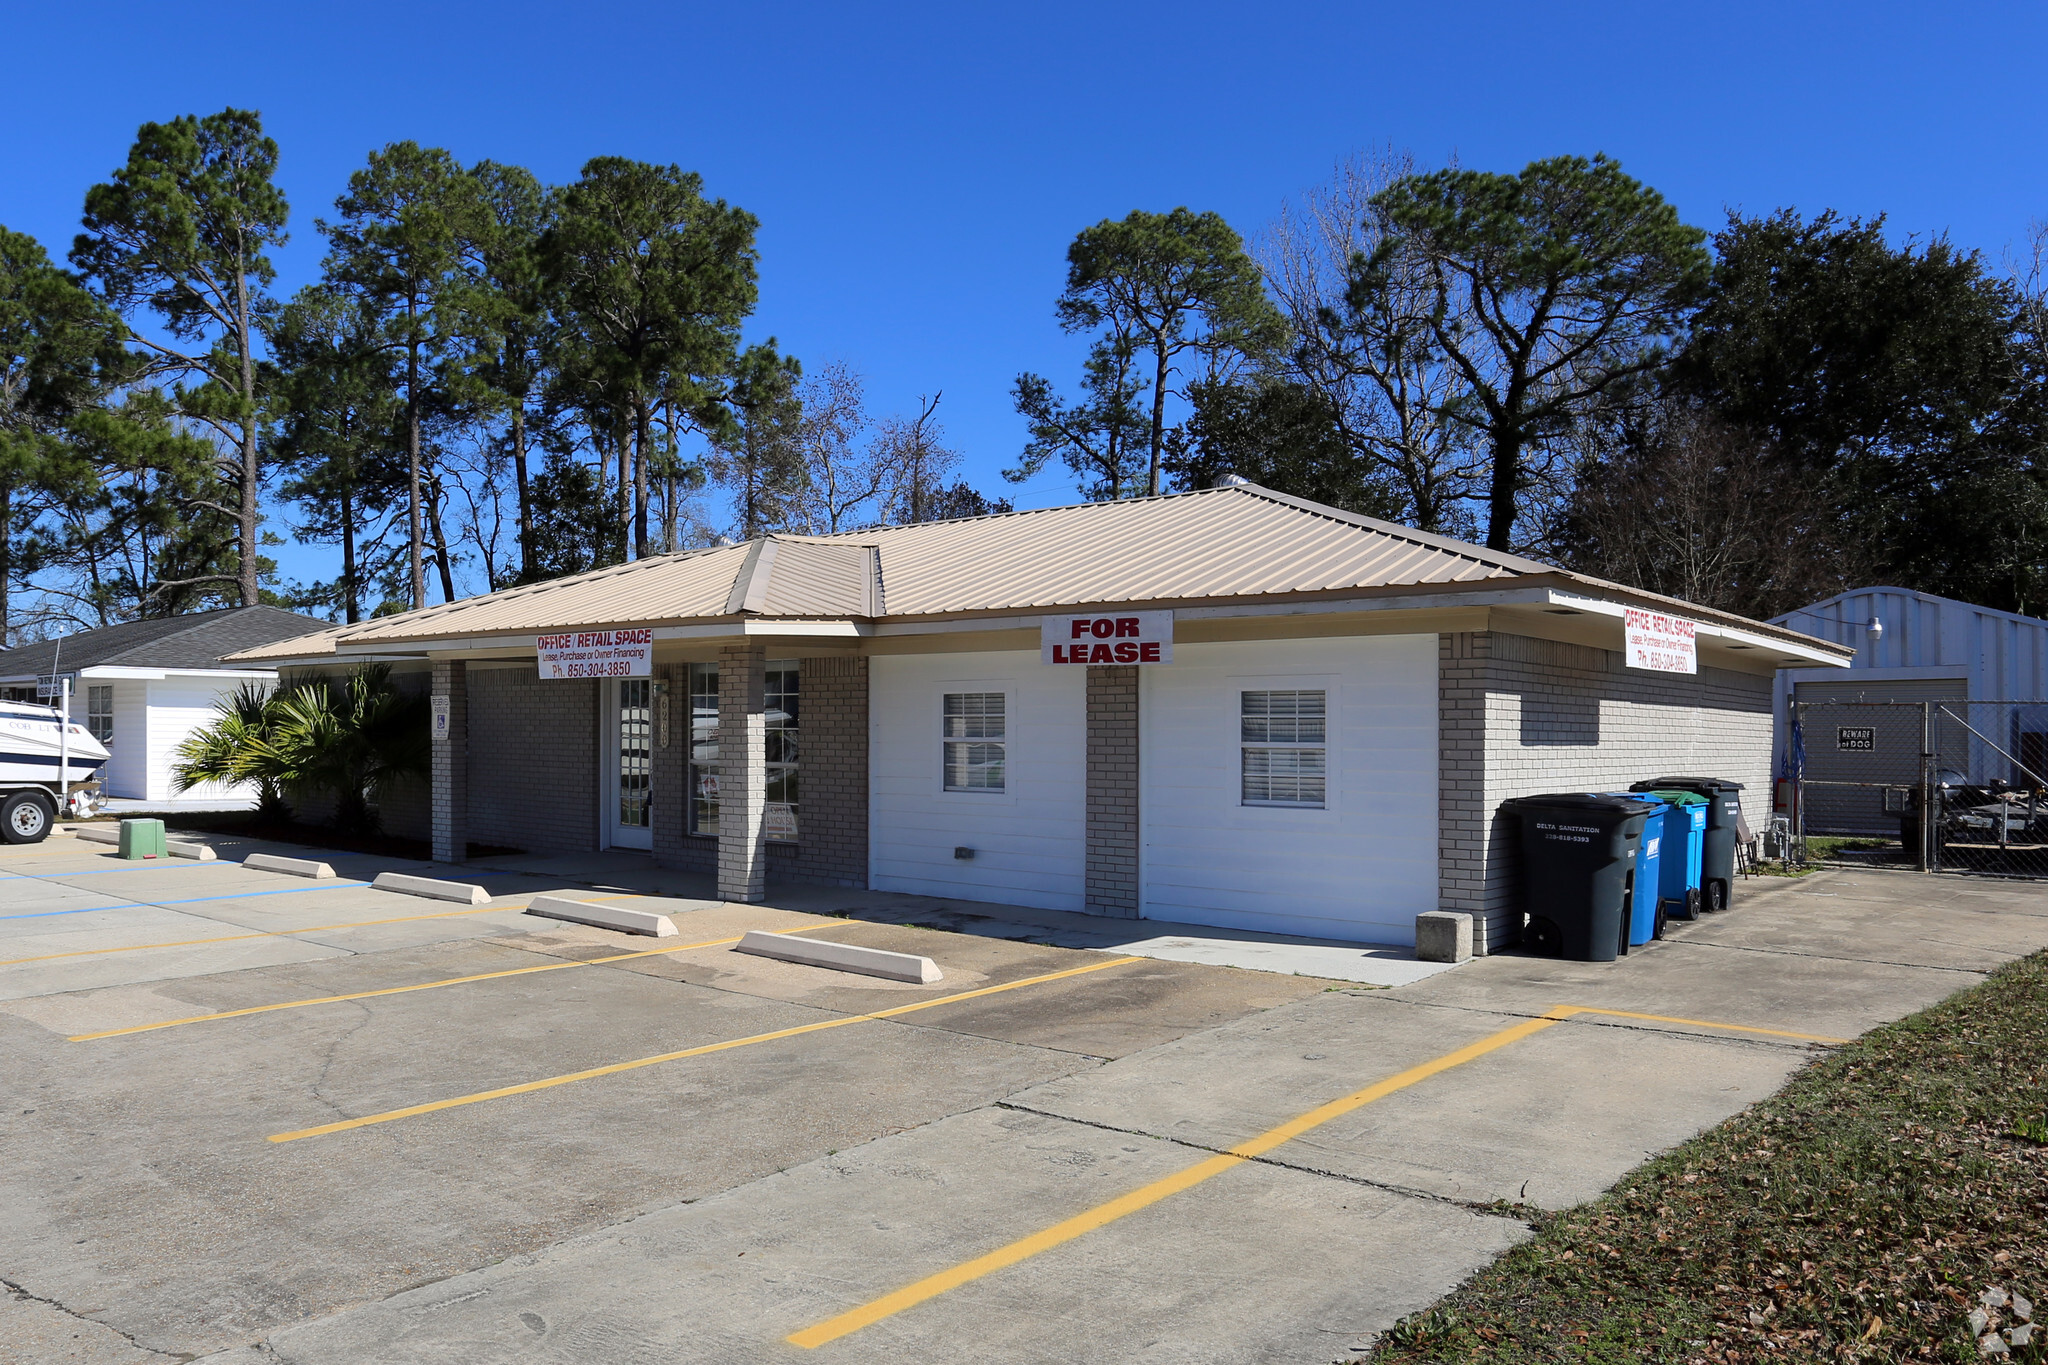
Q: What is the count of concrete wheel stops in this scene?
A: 7